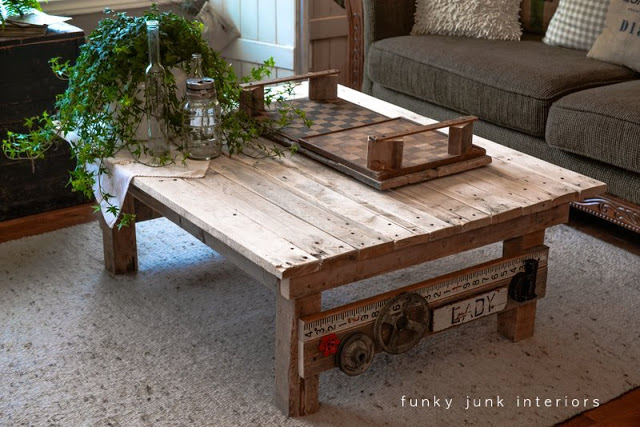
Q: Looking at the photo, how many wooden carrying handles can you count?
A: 2